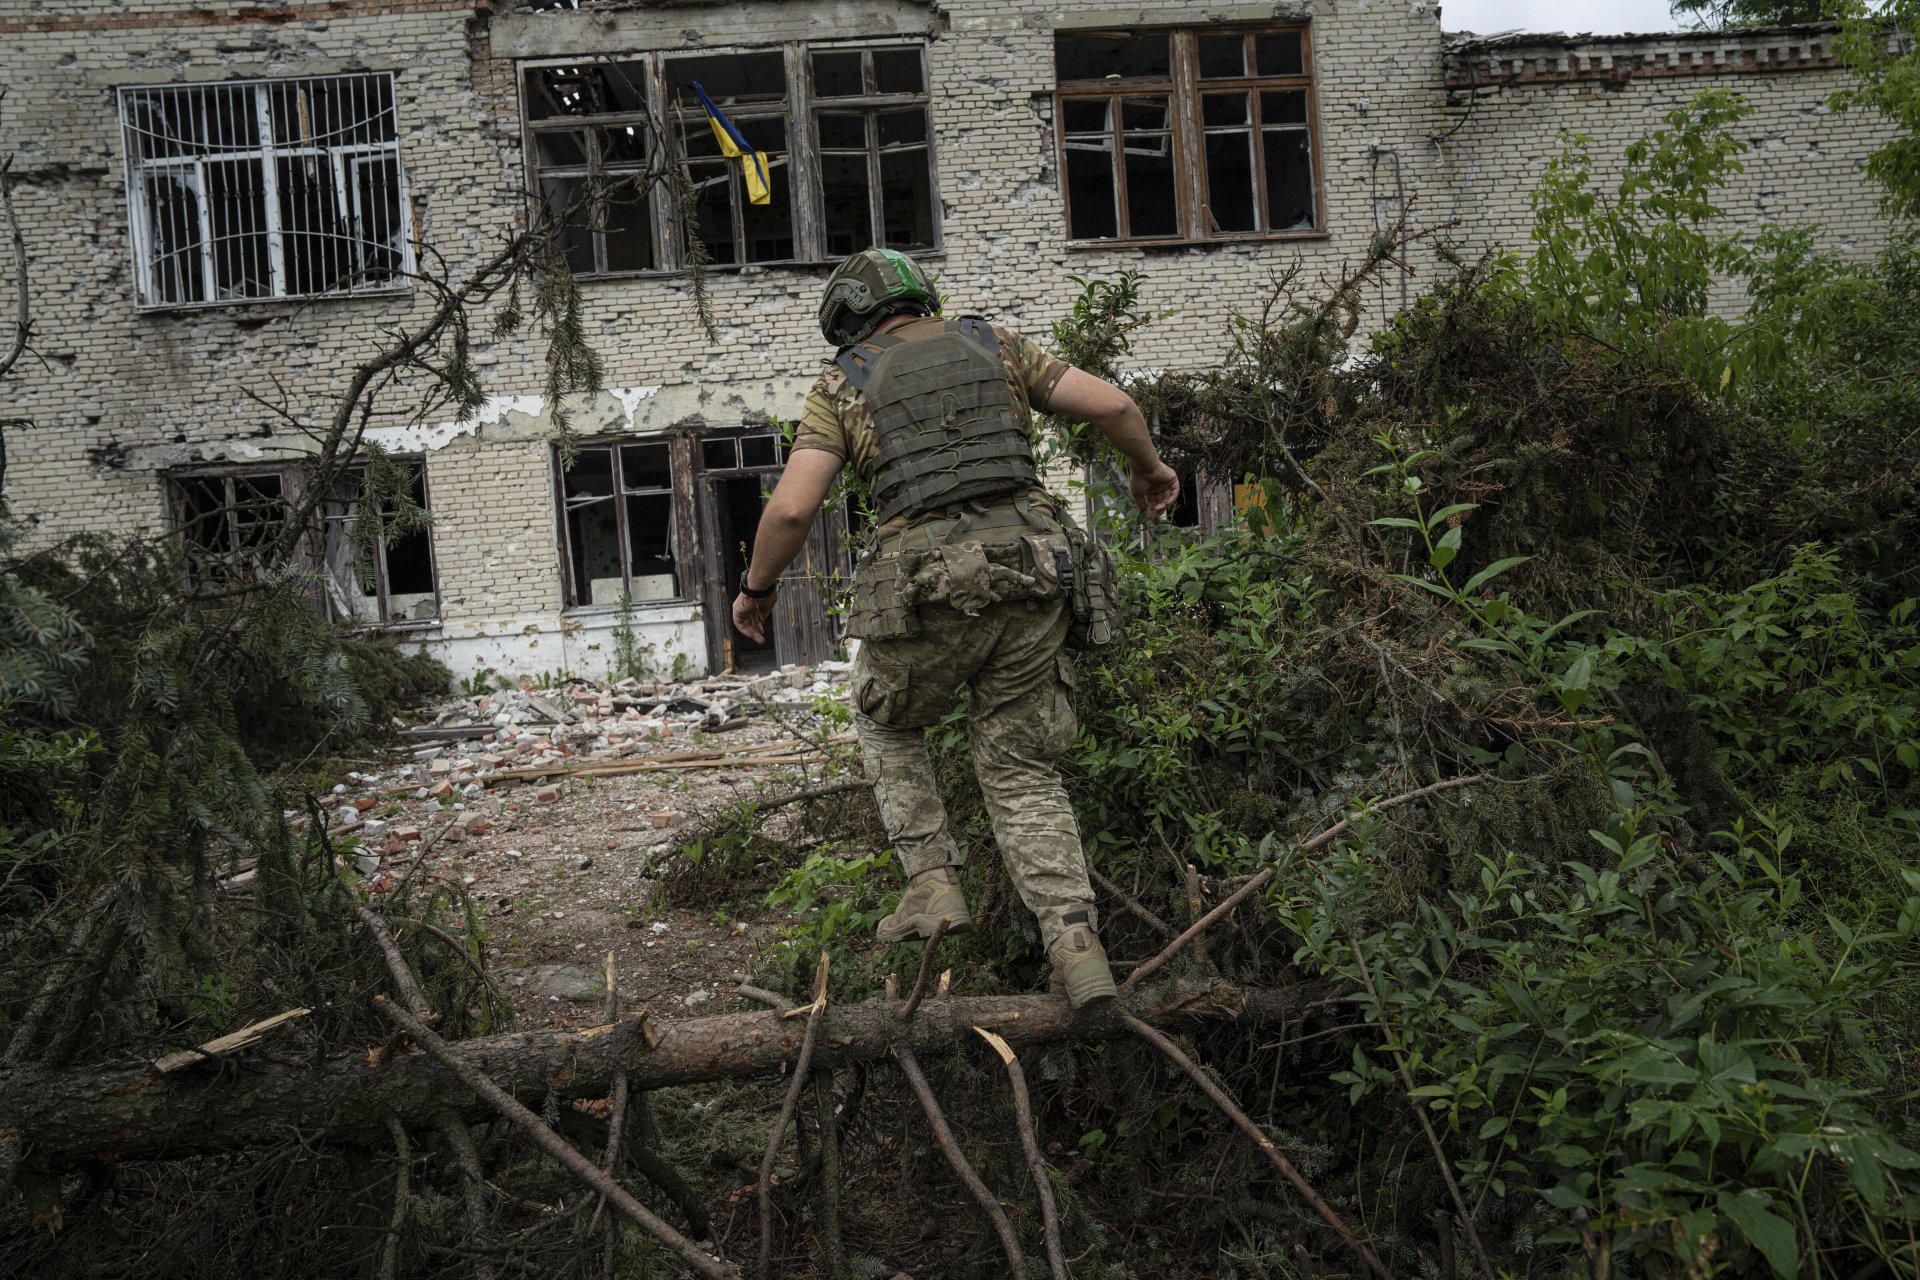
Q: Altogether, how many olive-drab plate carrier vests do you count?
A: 1